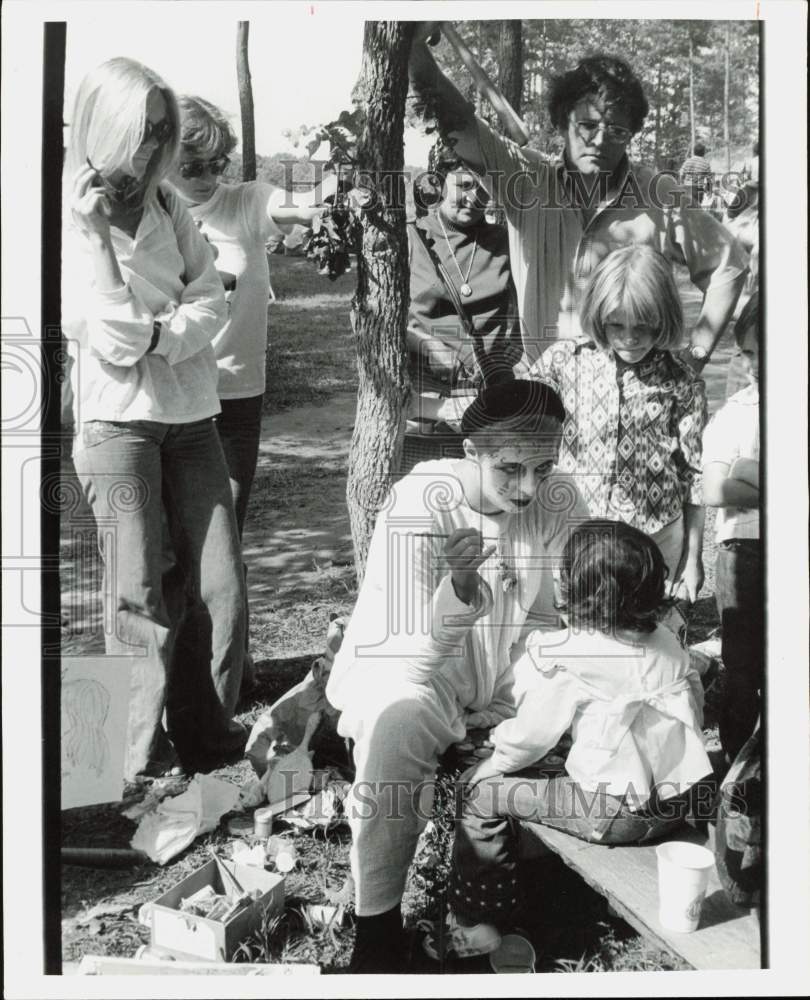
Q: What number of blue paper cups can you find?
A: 0